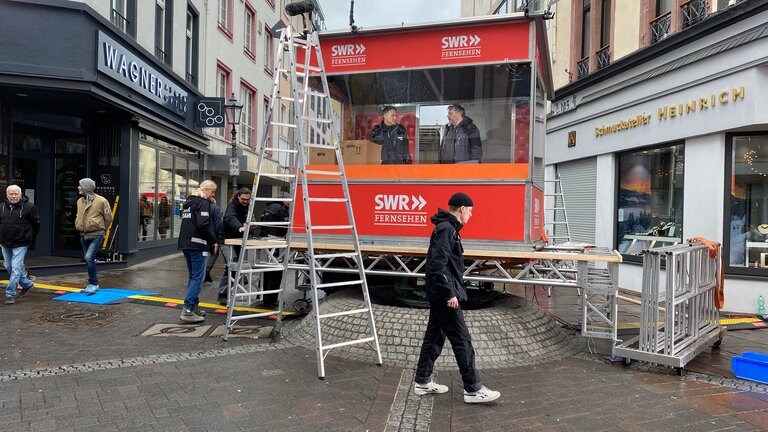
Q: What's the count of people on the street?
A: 7